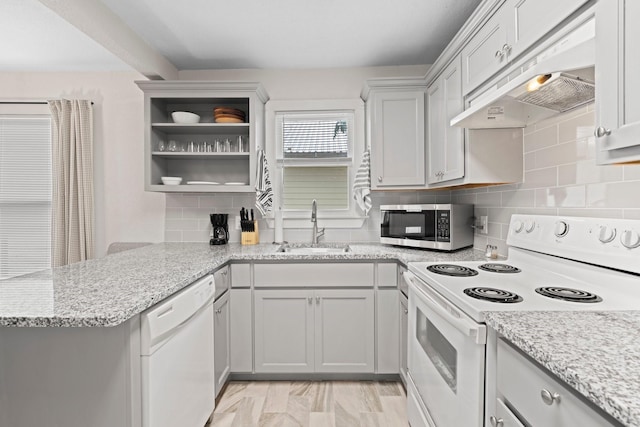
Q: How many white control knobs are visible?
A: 5